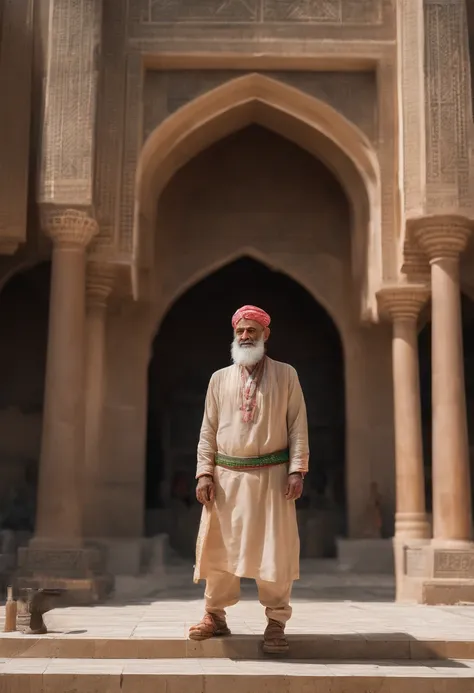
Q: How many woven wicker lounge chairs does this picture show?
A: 0